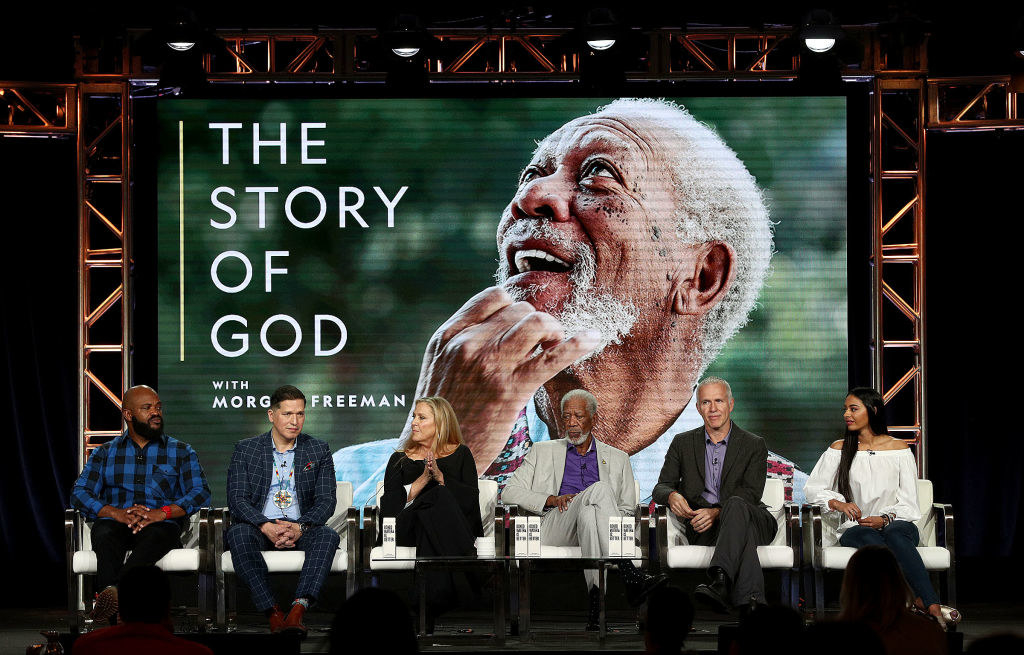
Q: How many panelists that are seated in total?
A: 6